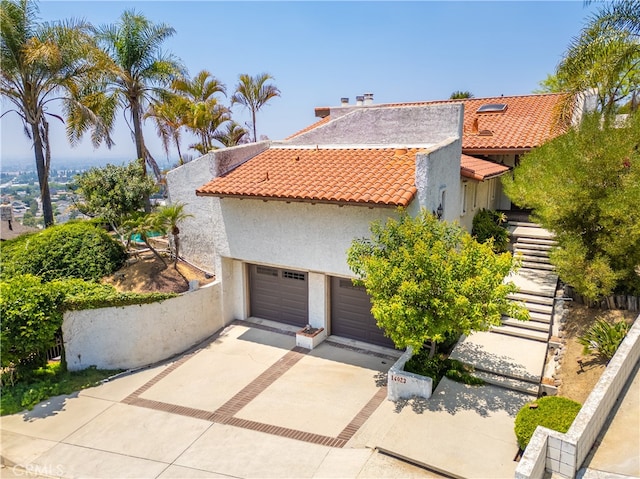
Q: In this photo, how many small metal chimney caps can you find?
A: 3